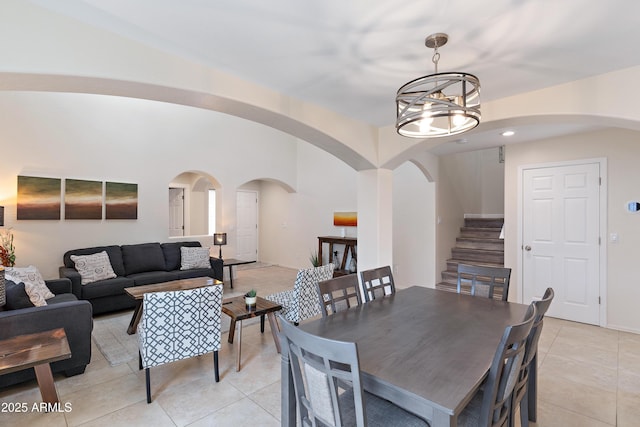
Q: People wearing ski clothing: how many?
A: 0